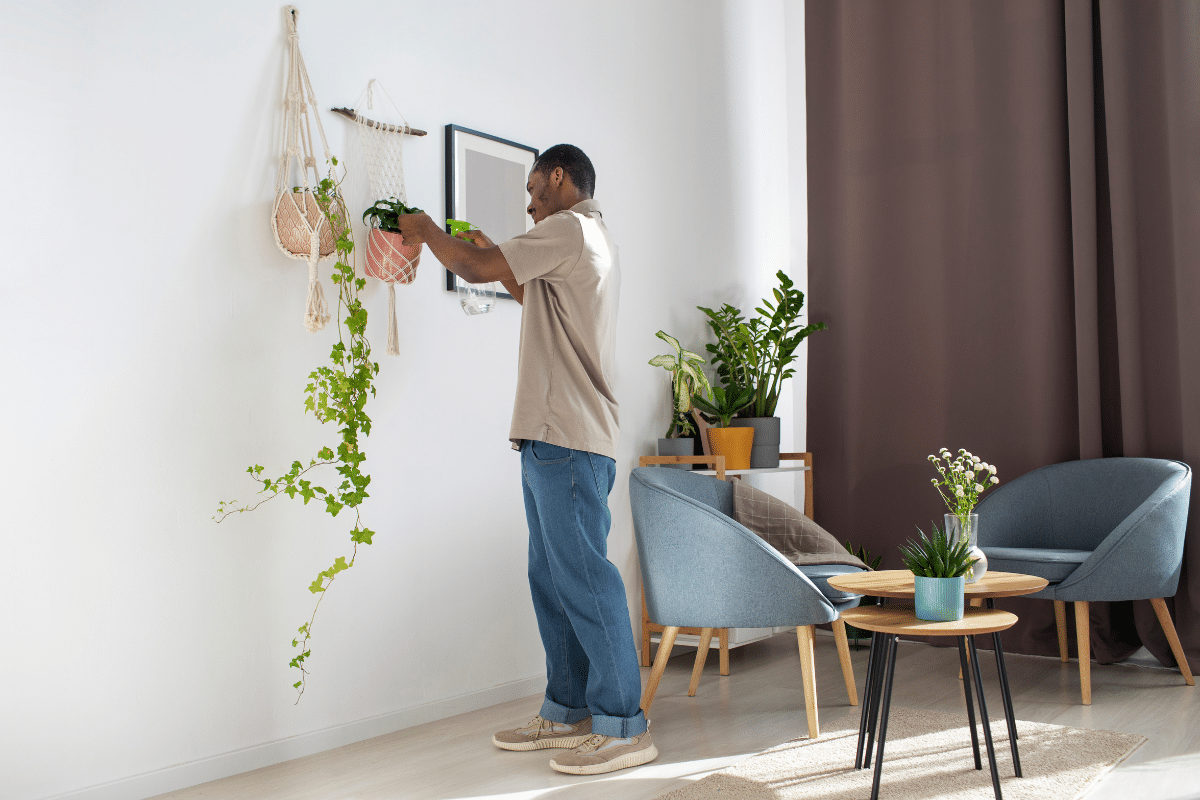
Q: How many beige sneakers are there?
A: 2